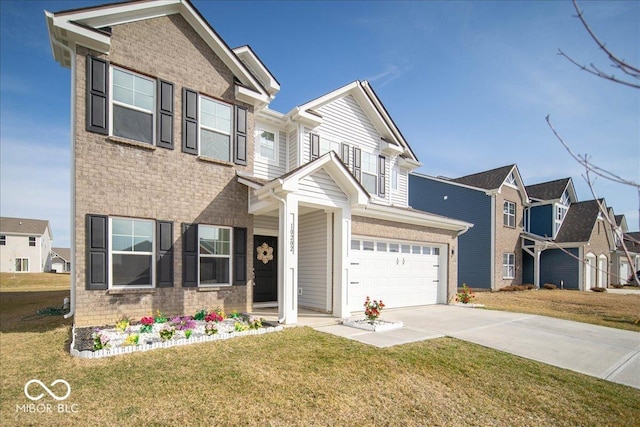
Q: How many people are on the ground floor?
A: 0